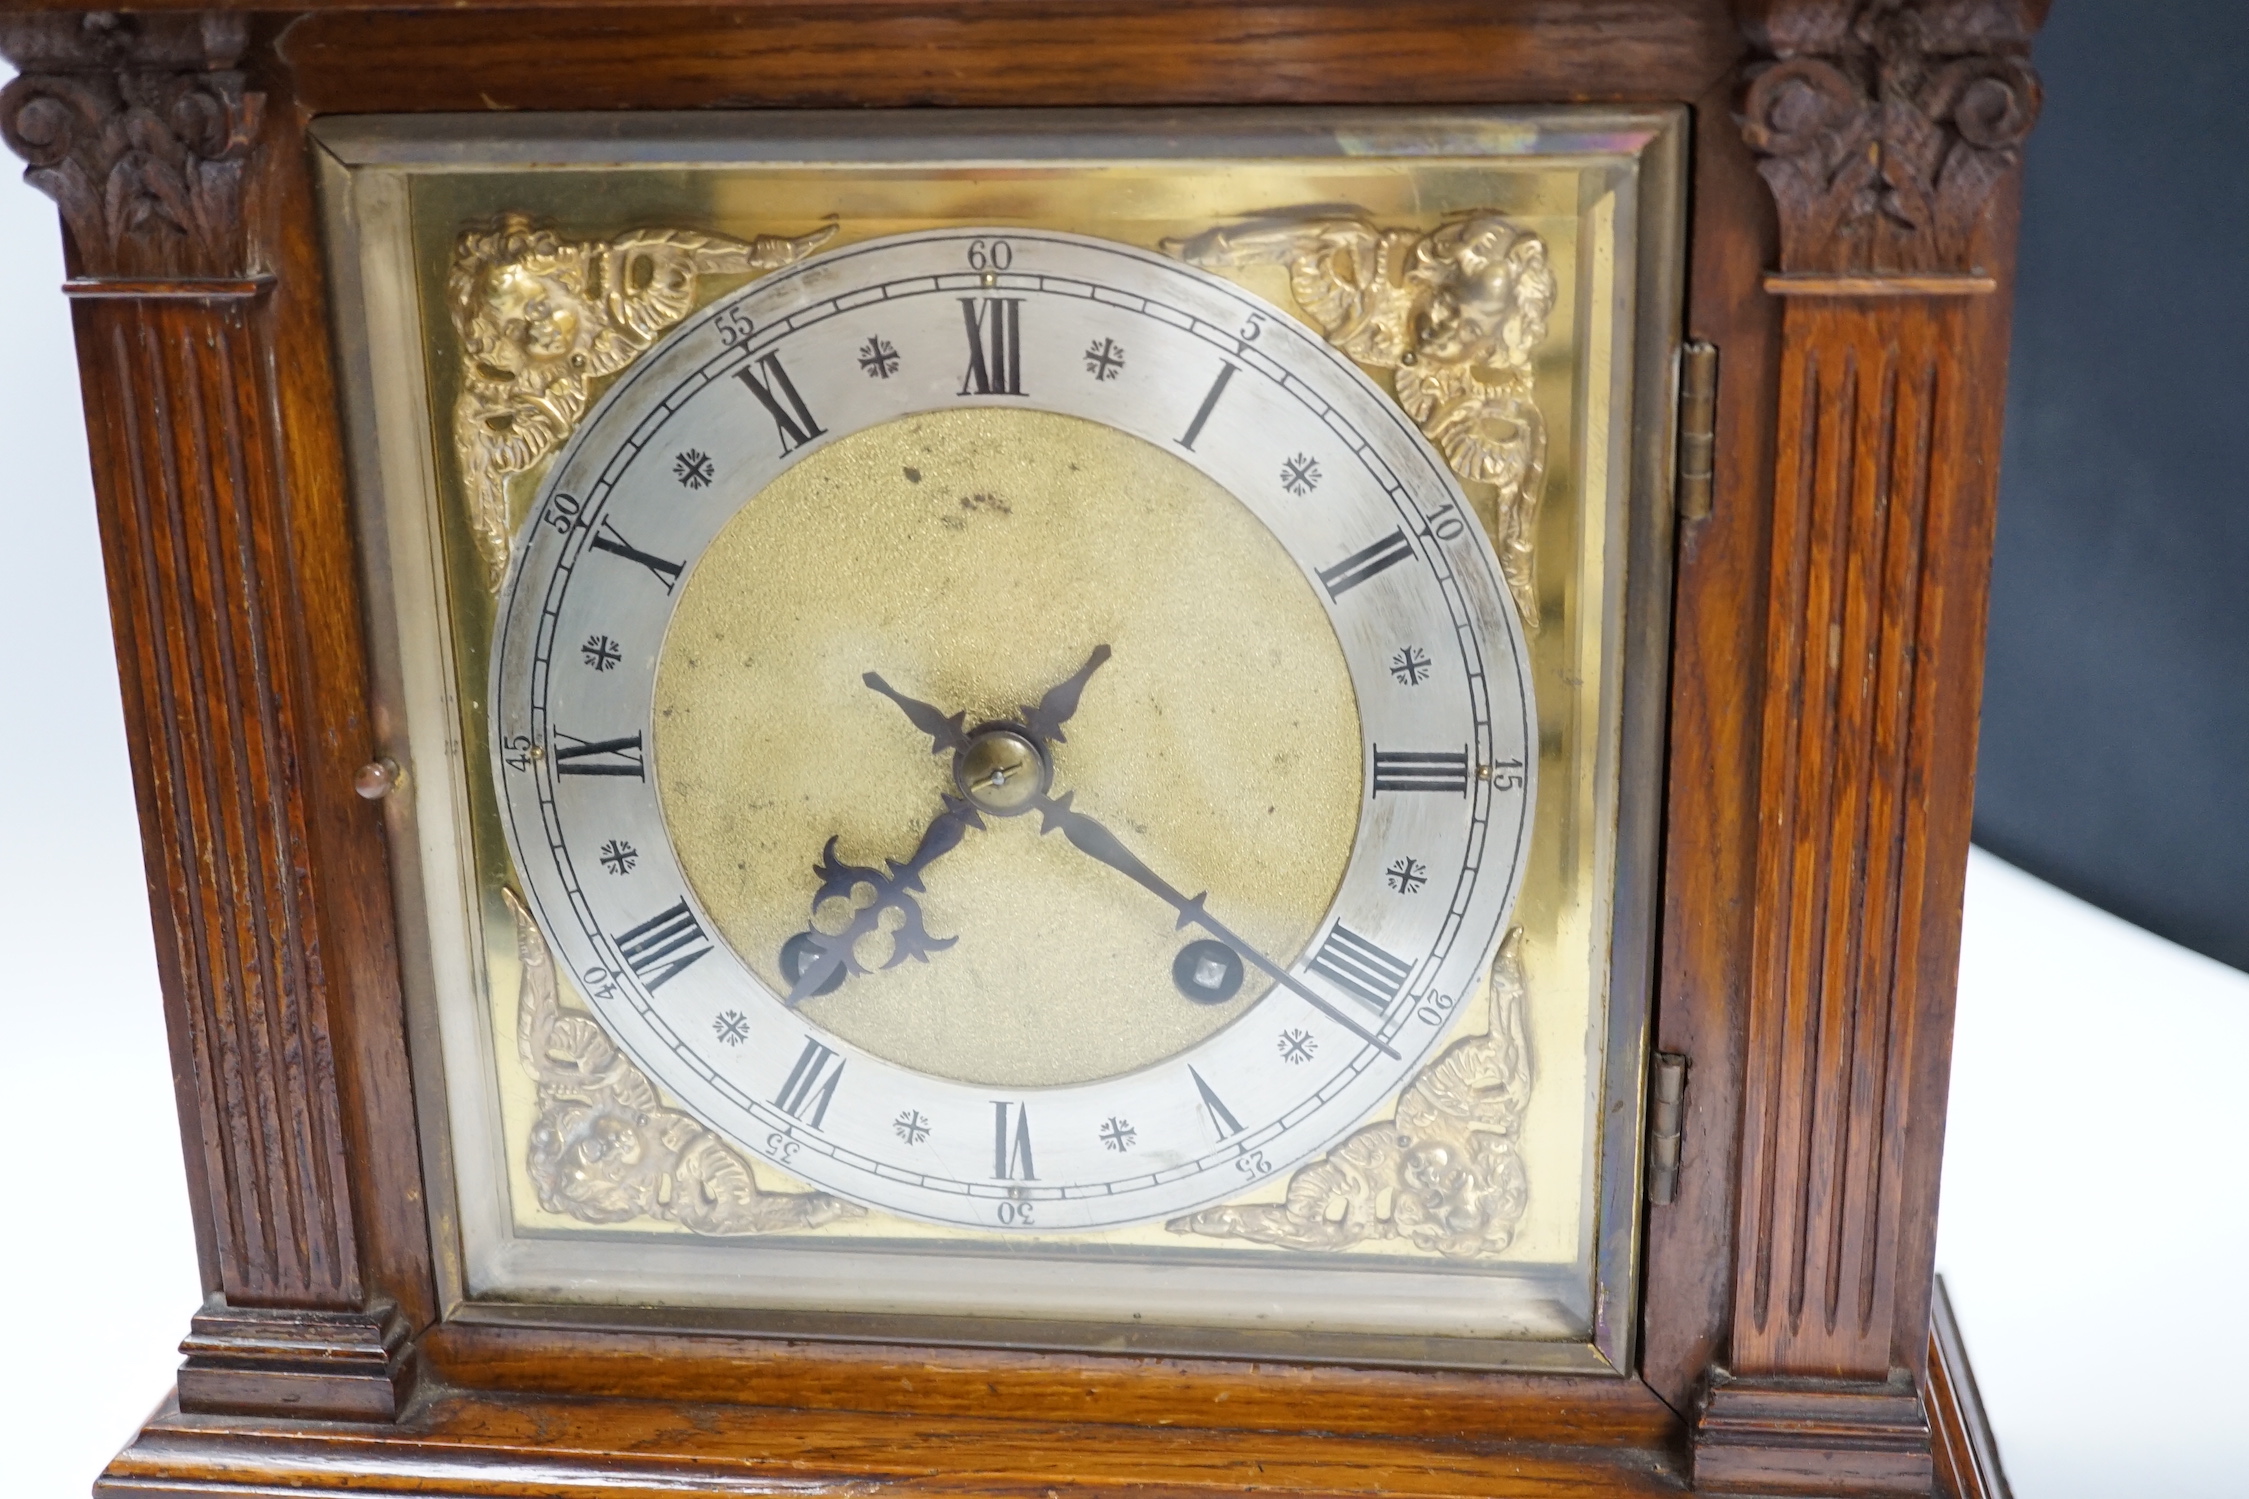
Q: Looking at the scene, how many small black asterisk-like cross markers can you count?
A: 12